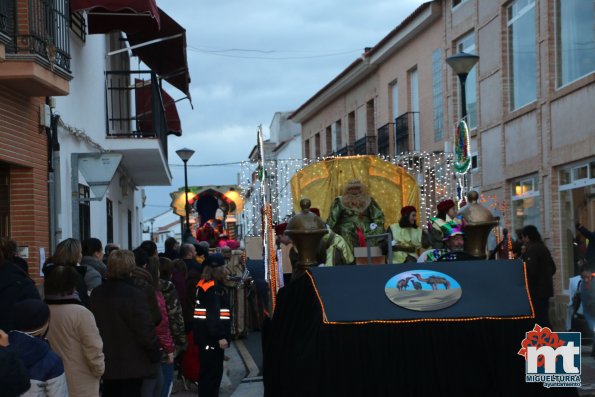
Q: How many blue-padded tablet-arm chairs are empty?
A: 0